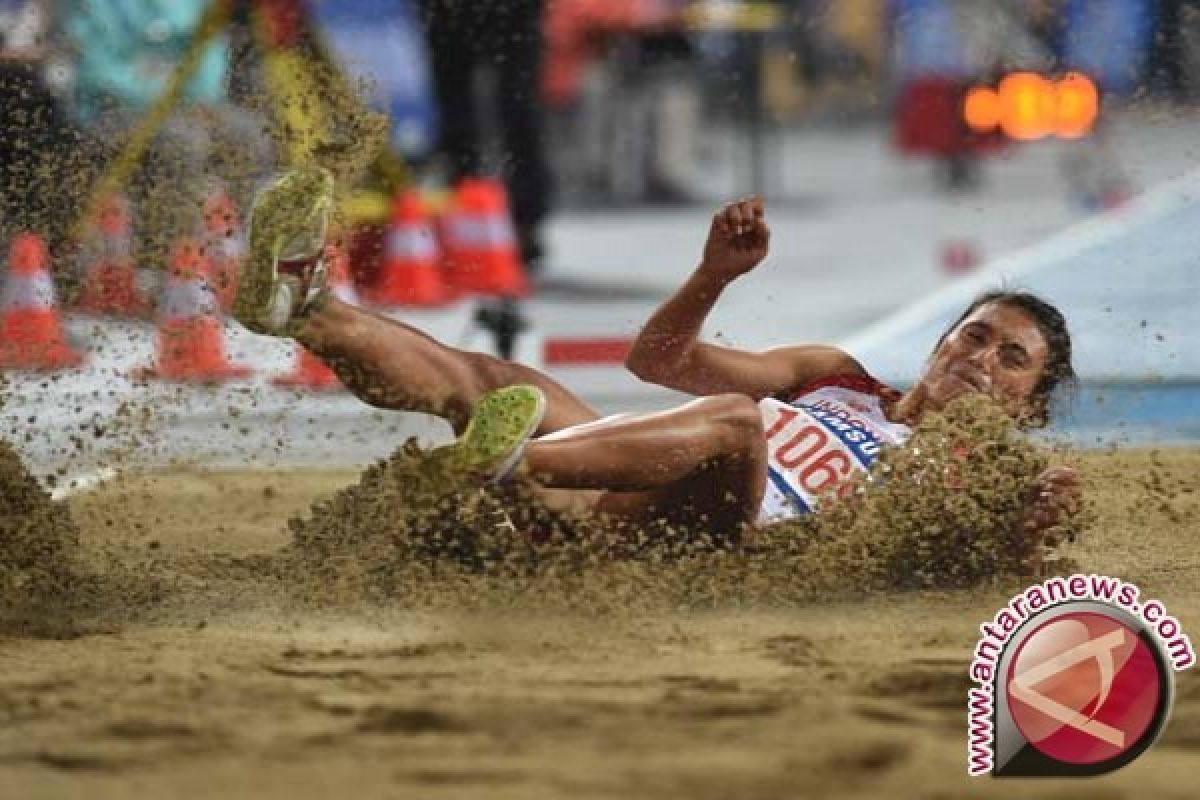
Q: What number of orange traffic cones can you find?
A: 7